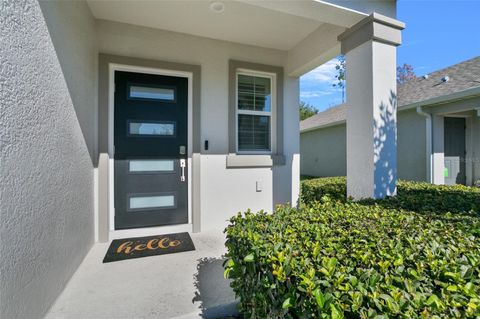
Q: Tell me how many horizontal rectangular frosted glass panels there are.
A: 4